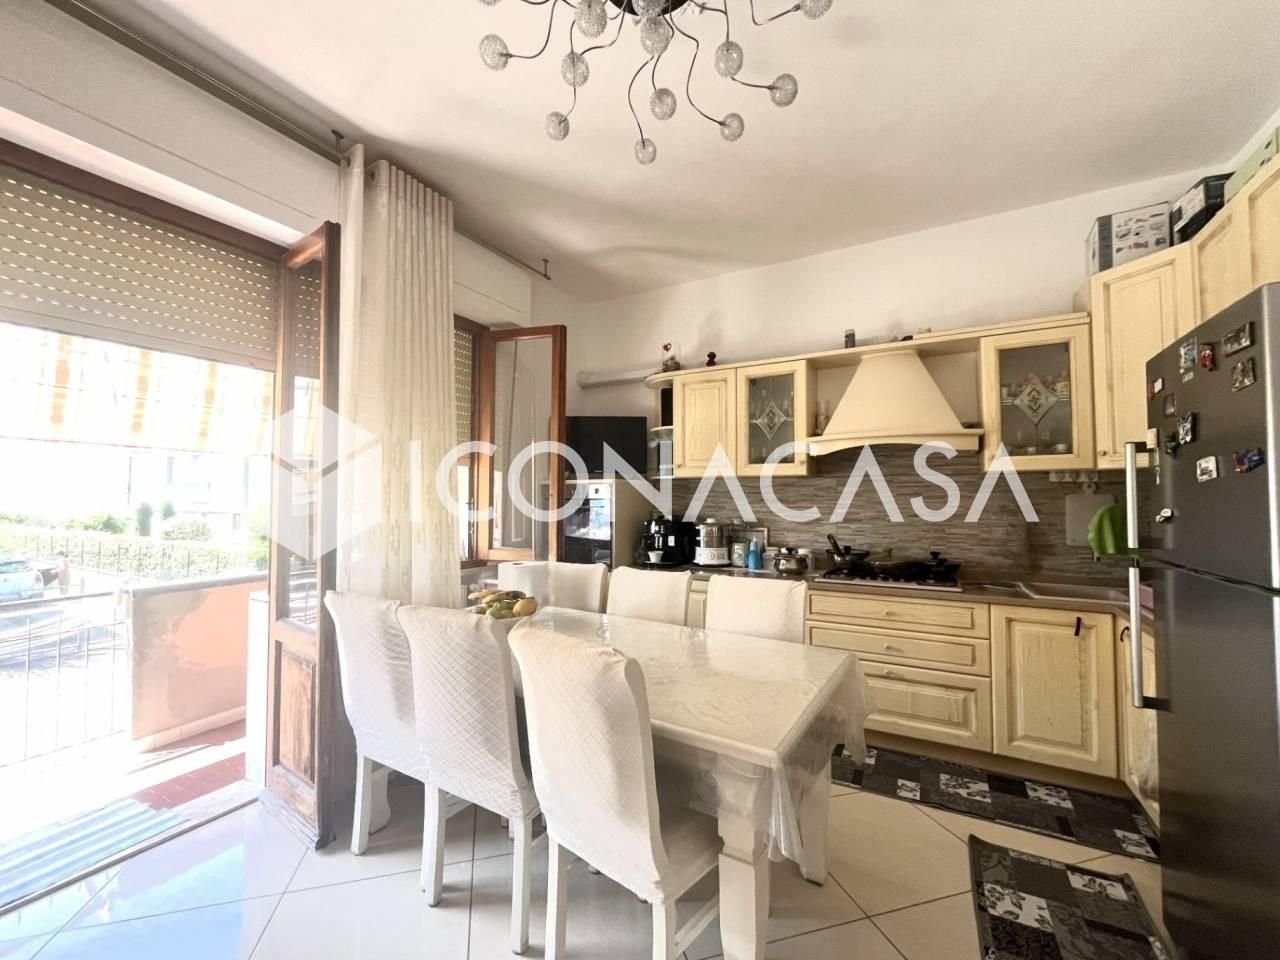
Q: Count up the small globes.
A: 13